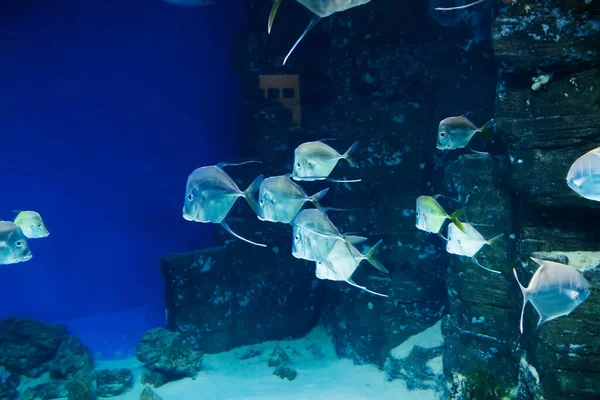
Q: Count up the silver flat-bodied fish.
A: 13